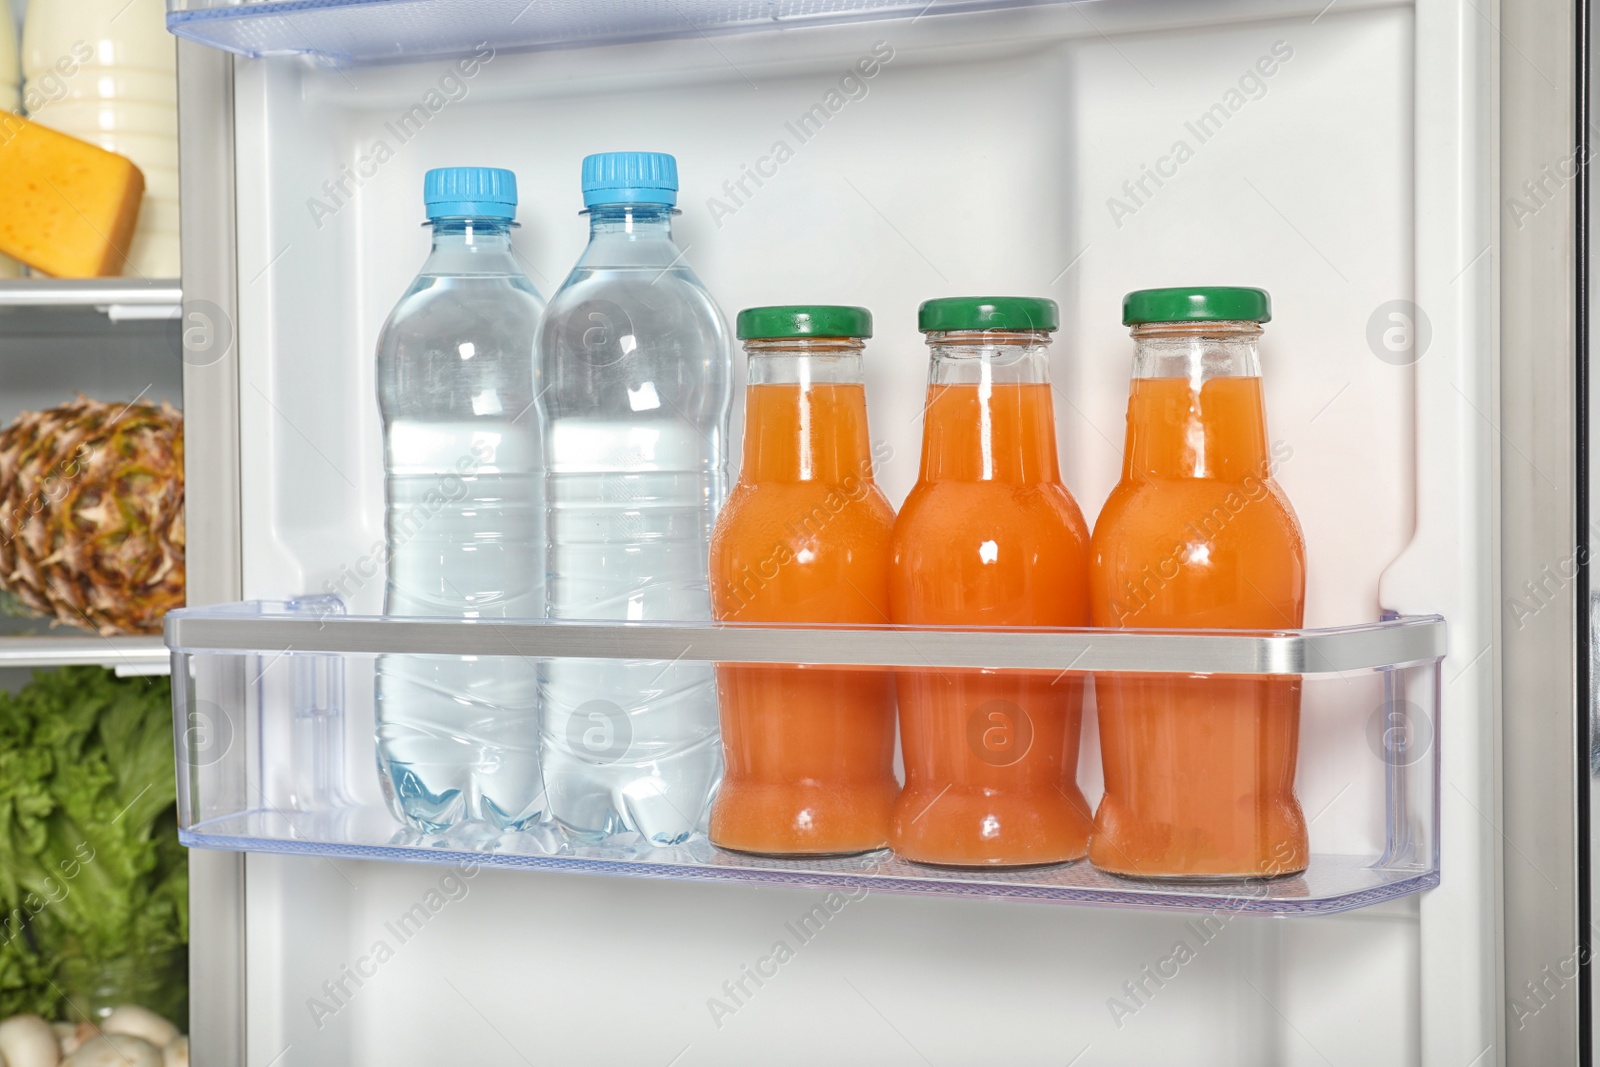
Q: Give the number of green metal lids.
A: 3